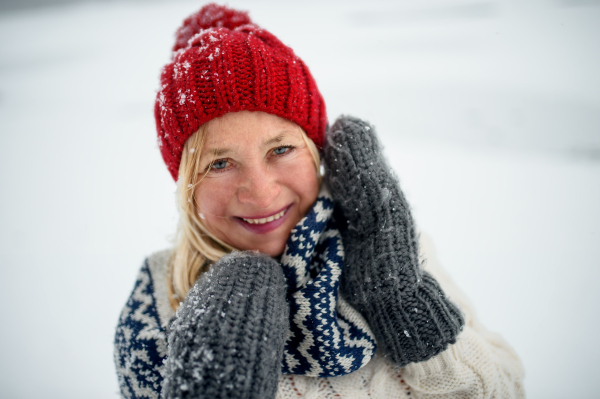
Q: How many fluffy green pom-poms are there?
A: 0